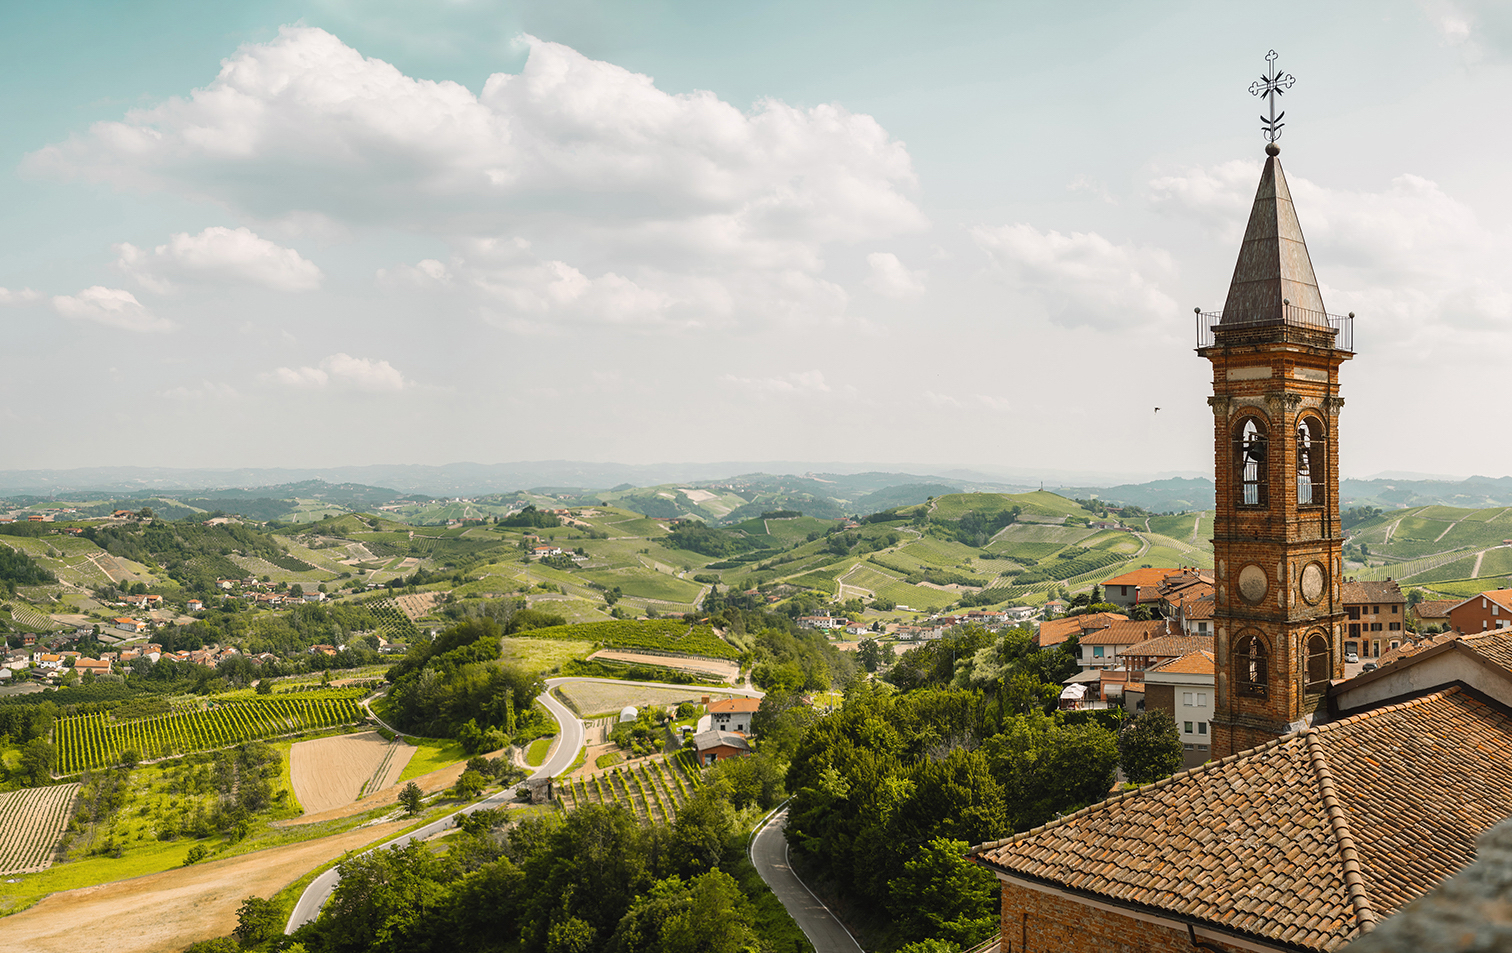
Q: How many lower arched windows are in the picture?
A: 2